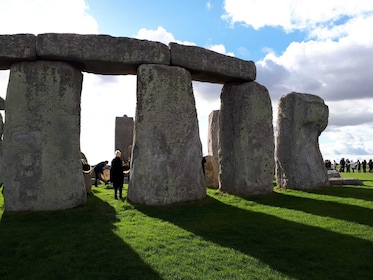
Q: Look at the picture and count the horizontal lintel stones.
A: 3